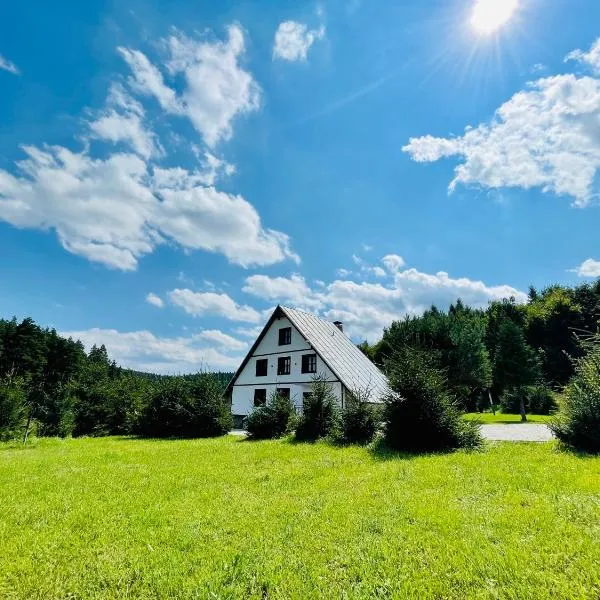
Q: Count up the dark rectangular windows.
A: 7